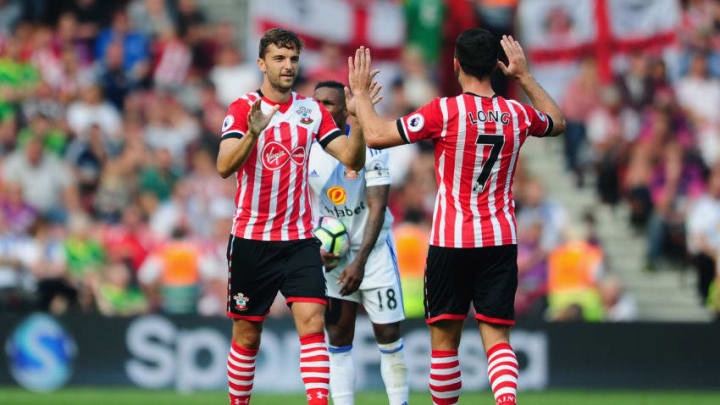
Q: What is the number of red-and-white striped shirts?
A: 2